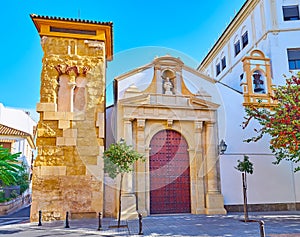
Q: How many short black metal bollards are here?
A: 5